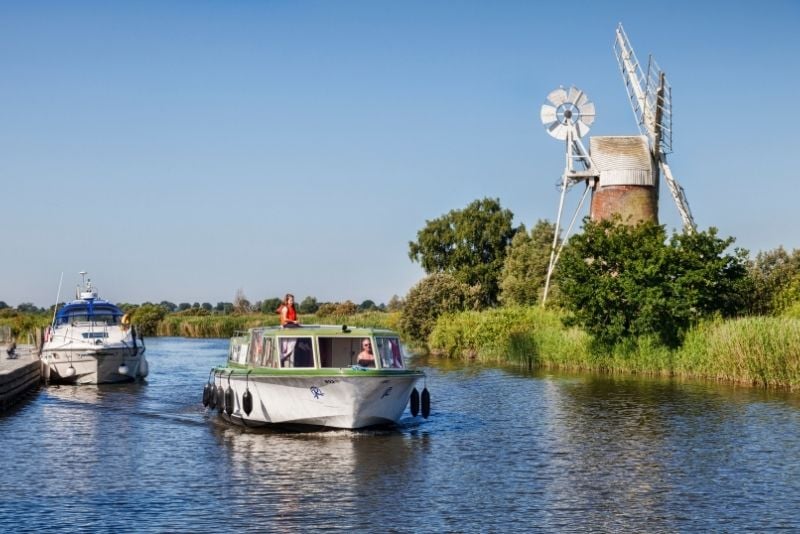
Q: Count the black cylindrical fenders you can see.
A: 7